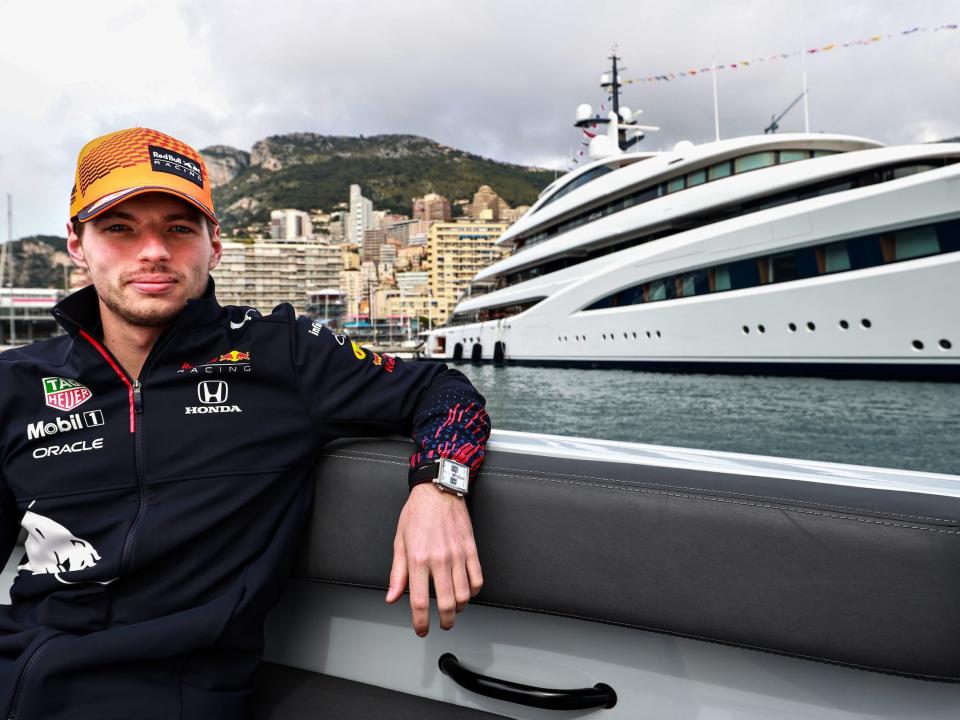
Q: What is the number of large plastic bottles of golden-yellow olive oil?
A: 0